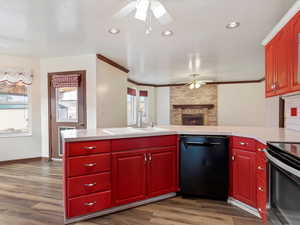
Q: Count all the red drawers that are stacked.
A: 4